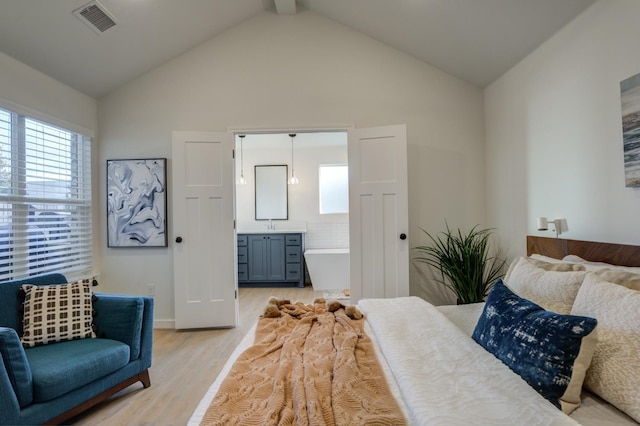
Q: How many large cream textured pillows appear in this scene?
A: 2